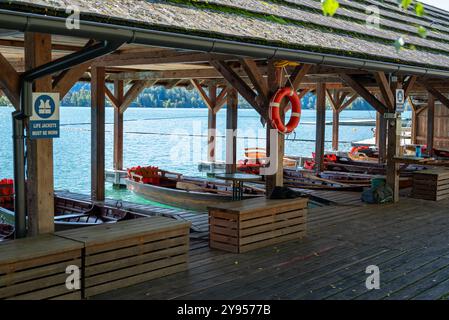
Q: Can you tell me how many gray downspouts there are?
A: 1